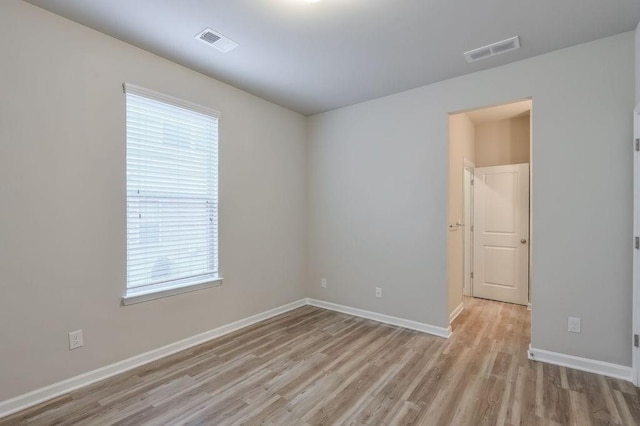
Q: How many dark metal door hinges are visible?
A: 3